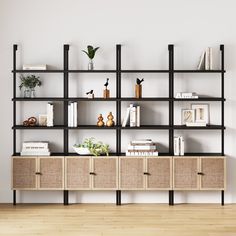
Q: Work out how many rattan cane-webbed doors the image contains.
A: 8